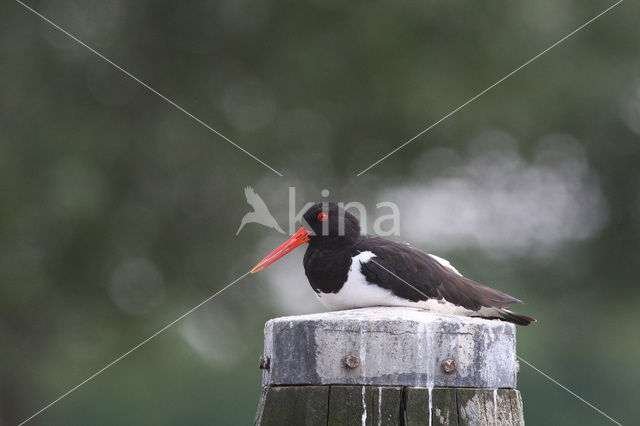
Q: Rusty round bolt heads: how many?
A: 2